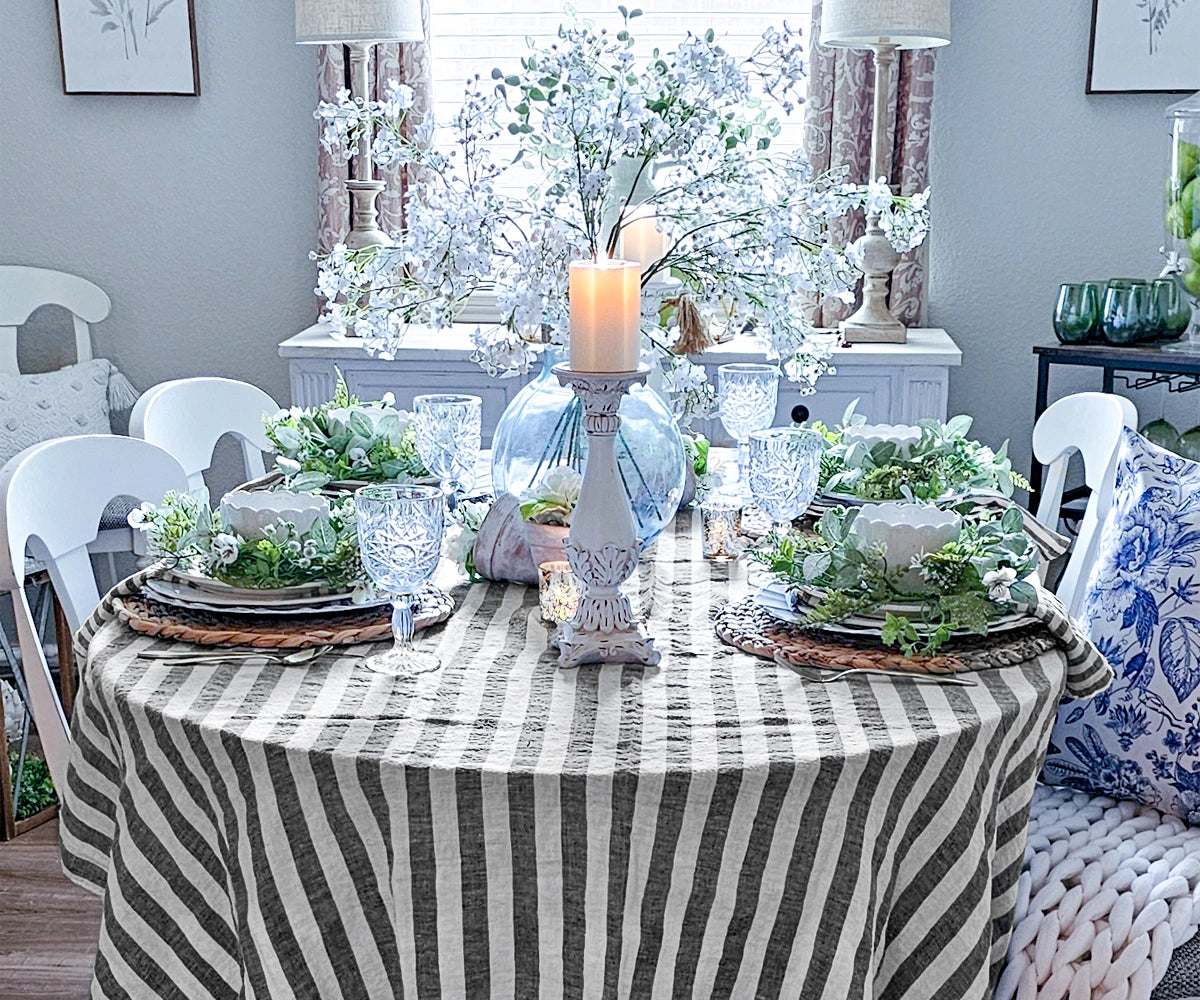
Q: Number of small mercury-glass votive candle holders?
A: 2